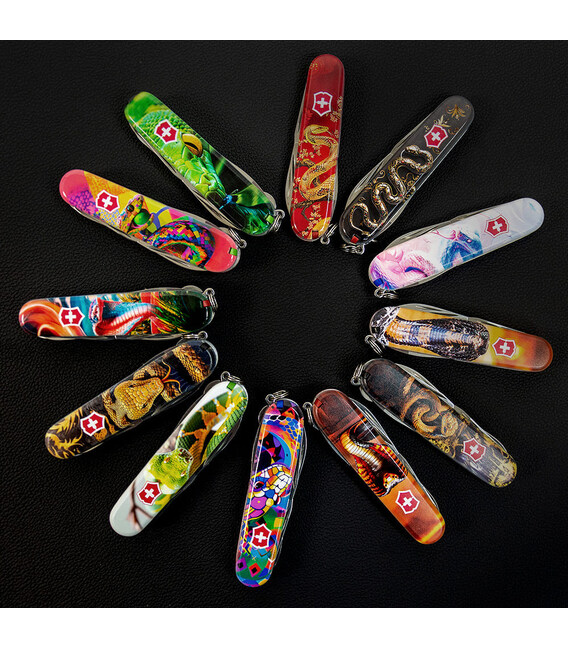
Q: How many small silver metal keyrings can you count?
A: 12